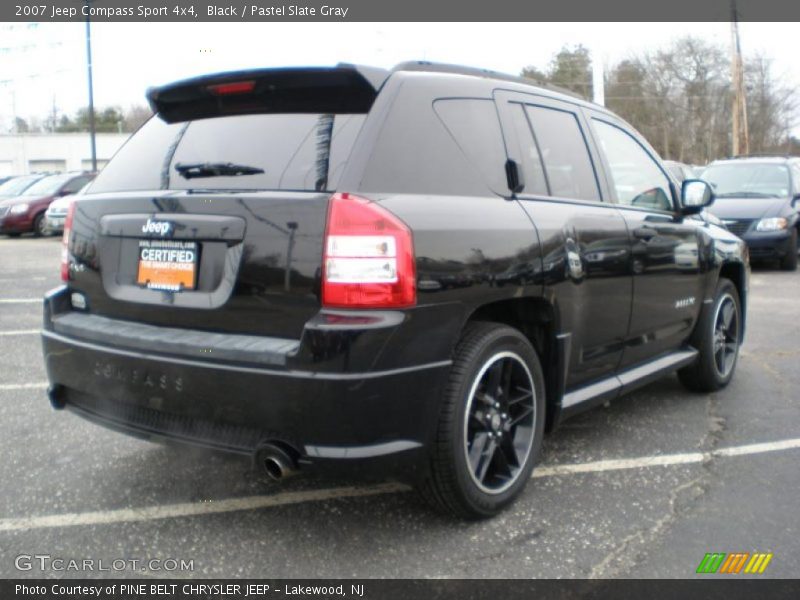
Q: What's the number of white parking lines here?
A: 4